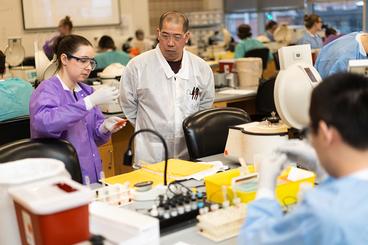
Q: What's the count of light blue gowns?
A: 3